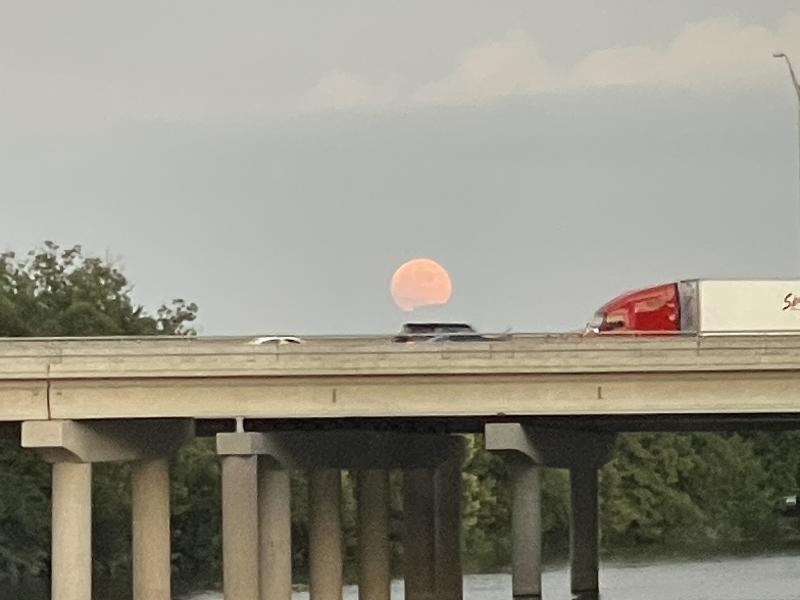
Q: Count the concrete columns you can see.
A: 10